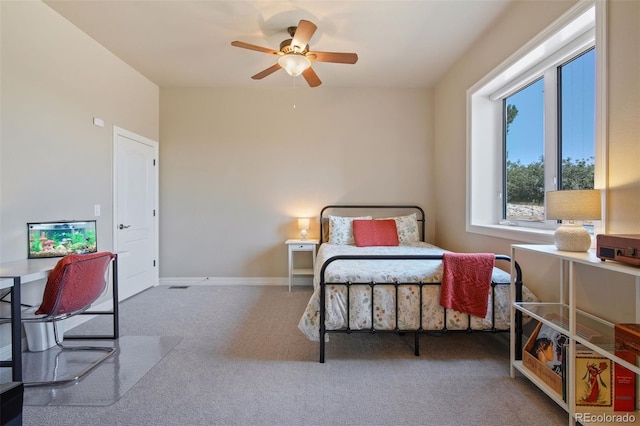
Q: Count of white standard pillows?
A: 2